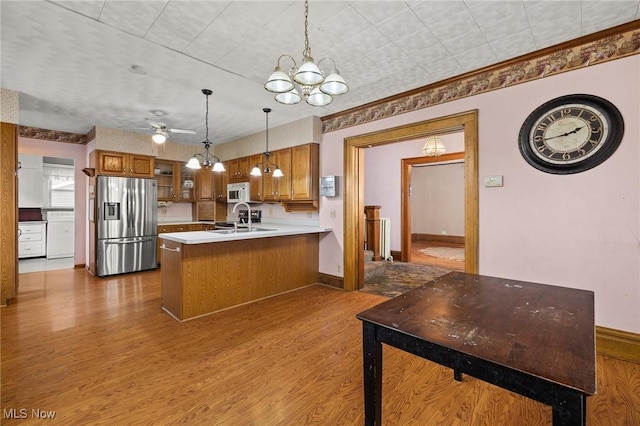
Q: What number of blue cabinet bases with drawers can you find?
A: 0